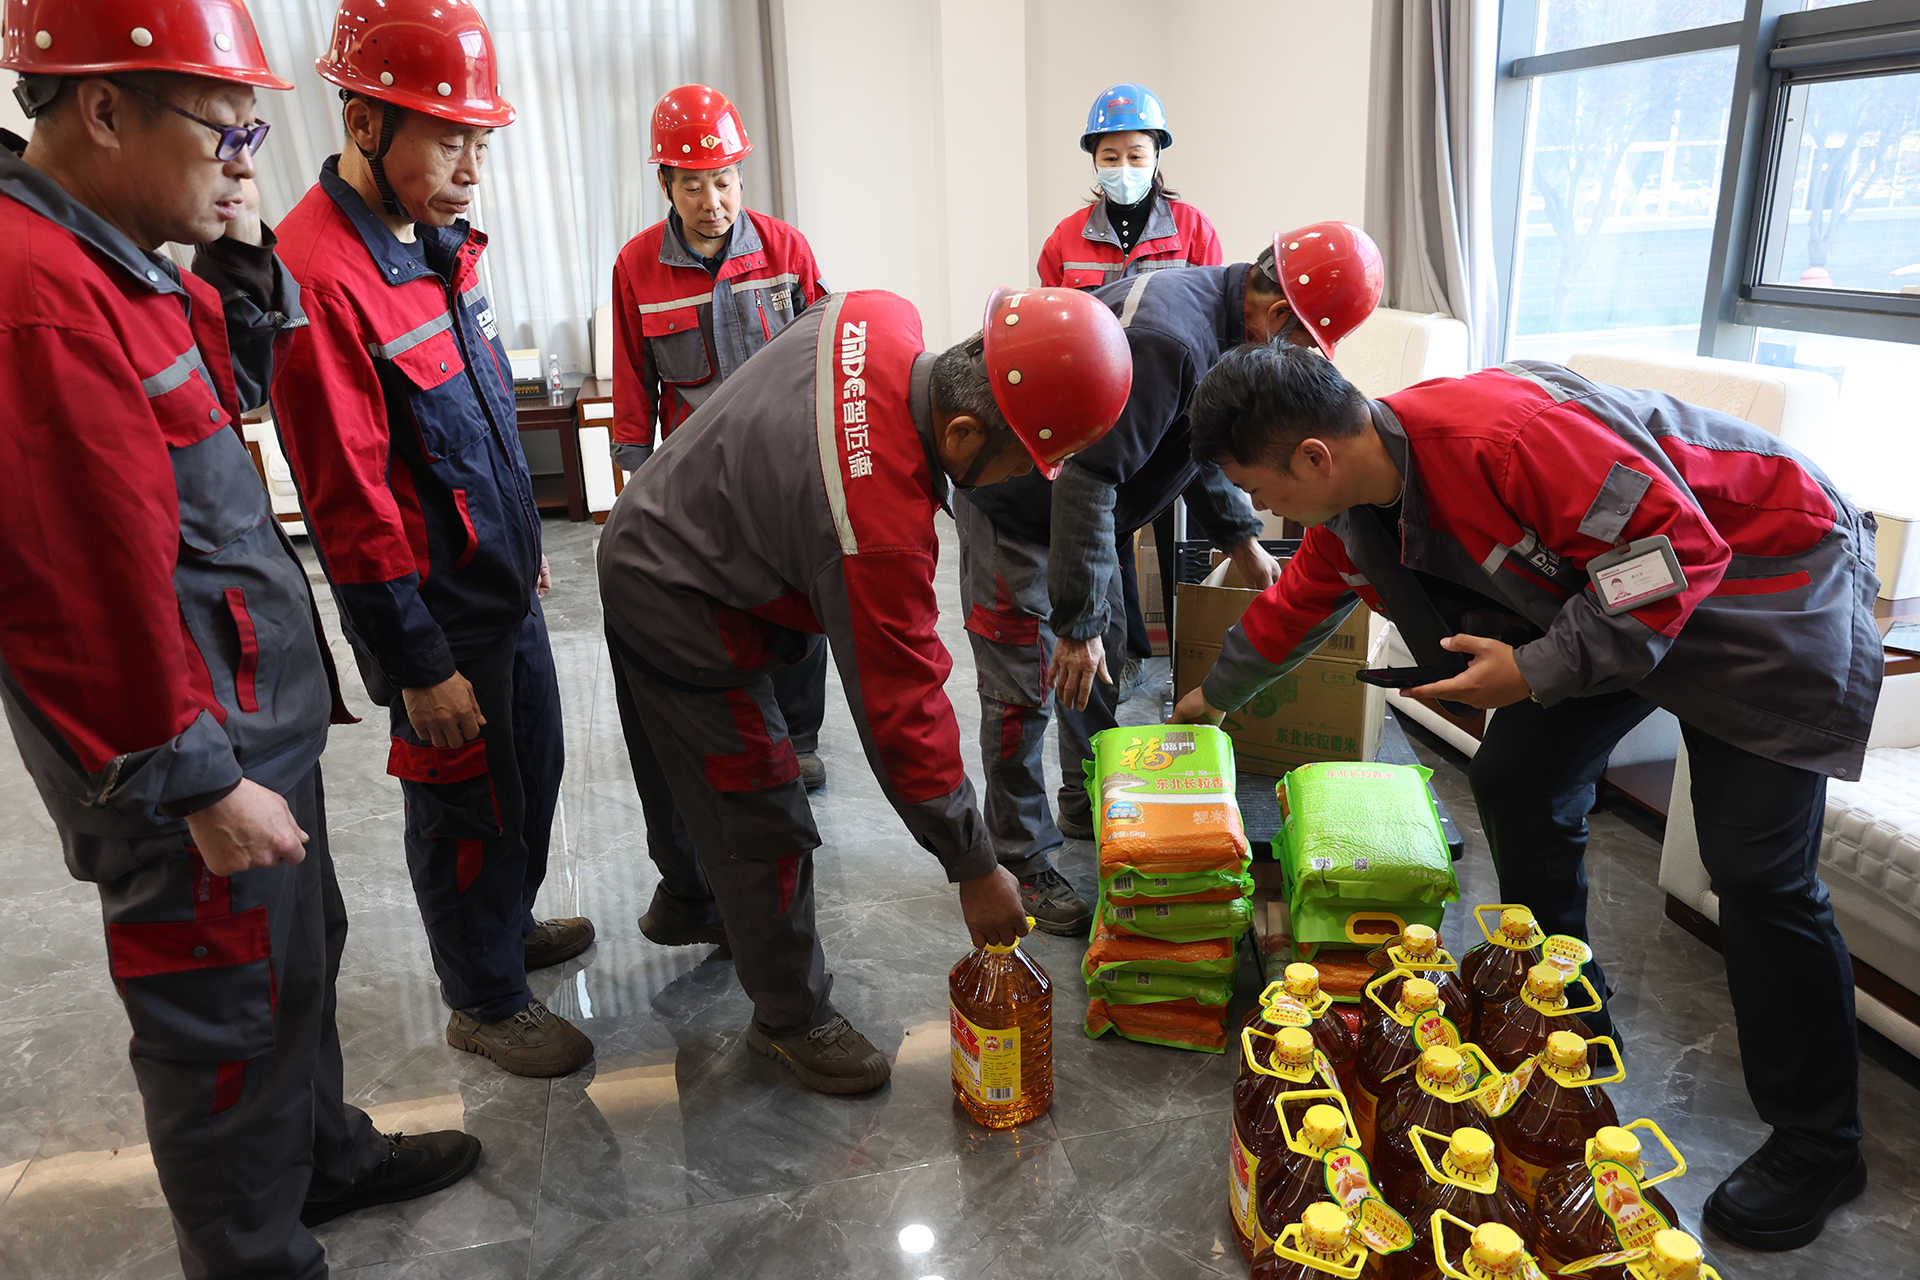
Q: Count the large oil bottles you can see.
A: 15